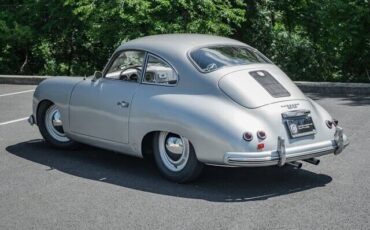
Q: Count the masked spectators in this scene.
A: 0